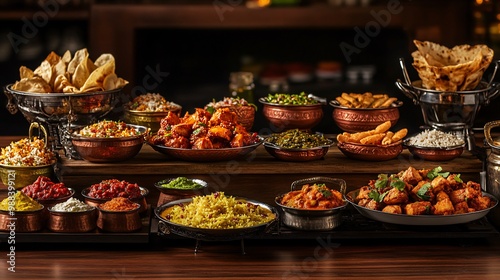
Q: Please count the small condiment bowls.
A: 6